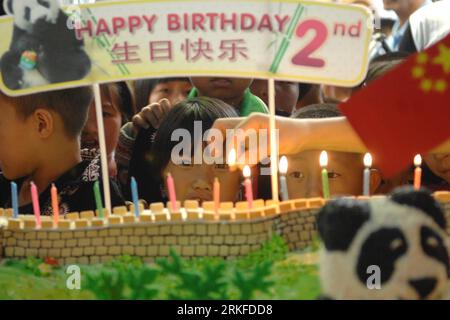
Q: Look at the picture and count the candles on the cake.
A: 12